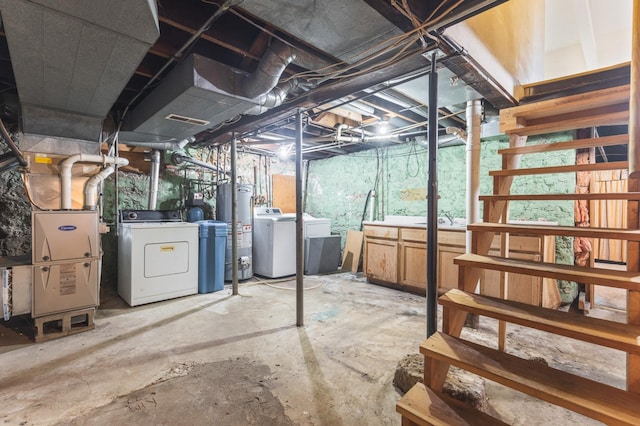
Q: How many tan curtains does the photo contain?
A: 1